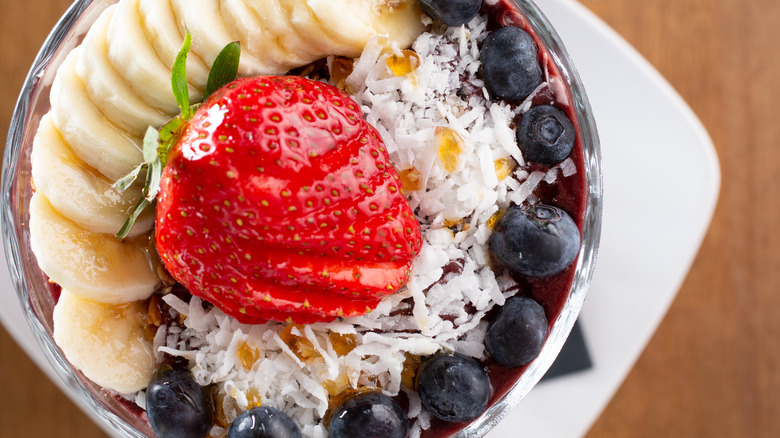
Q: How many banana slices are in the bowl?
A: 12